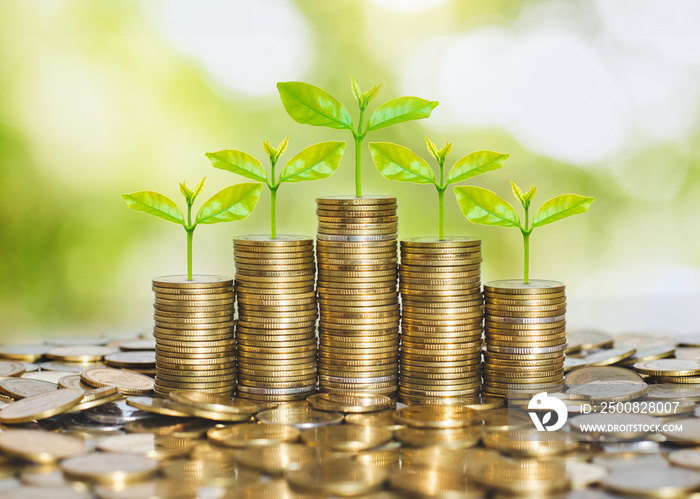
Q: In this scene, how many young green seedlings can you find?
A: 5